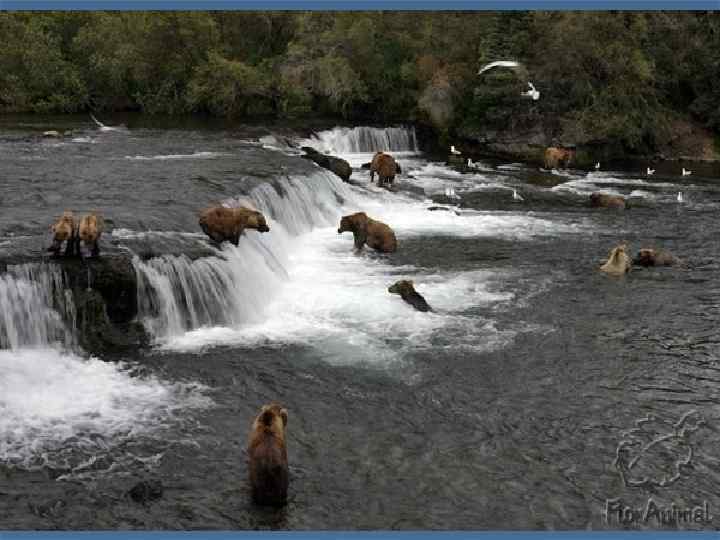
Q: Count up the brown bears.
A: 11